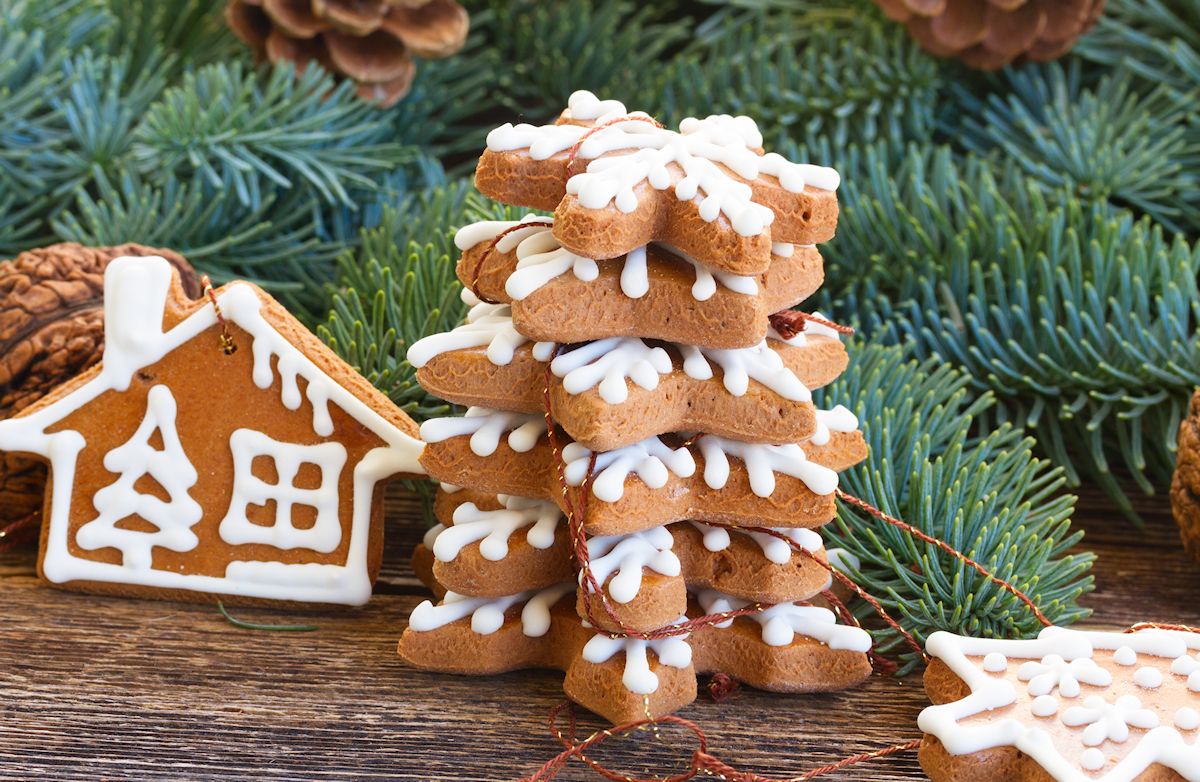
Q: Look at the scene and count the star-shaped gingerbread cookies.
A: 6